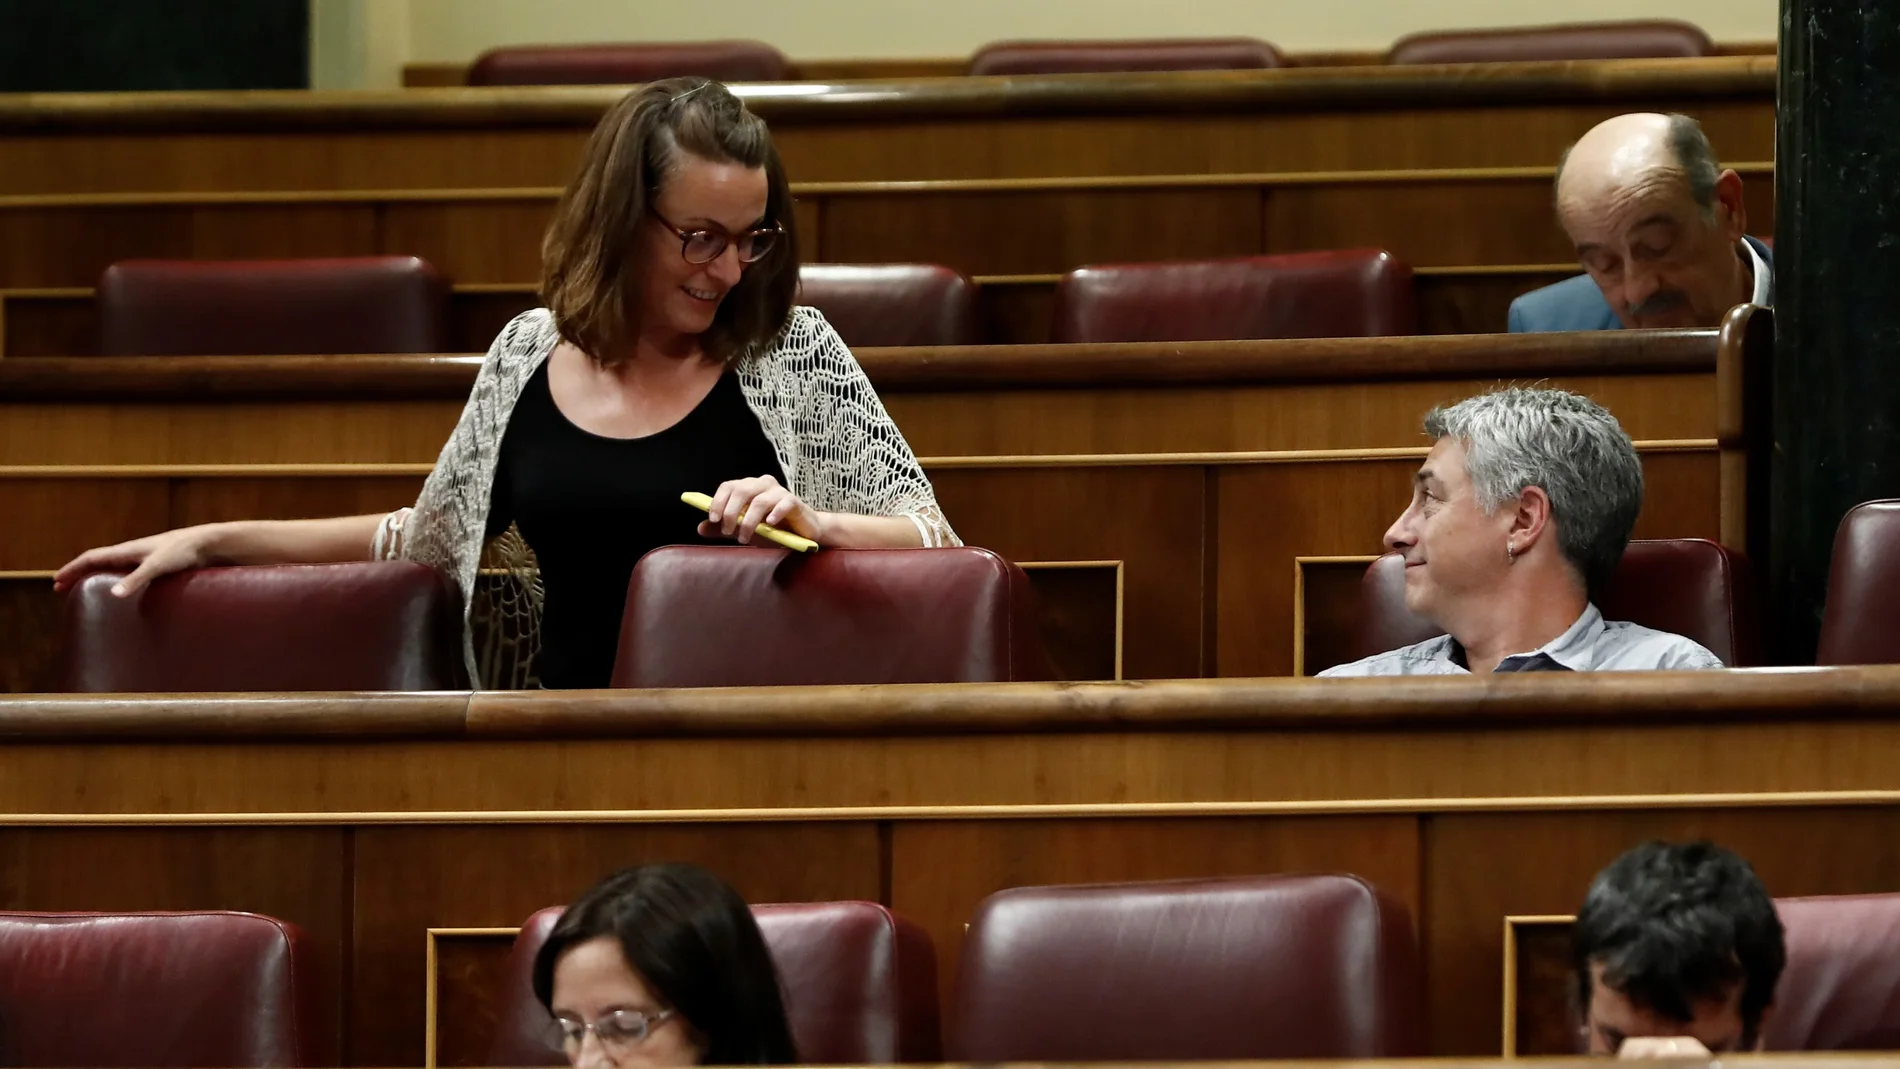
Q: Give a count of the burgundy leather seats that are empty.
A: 11